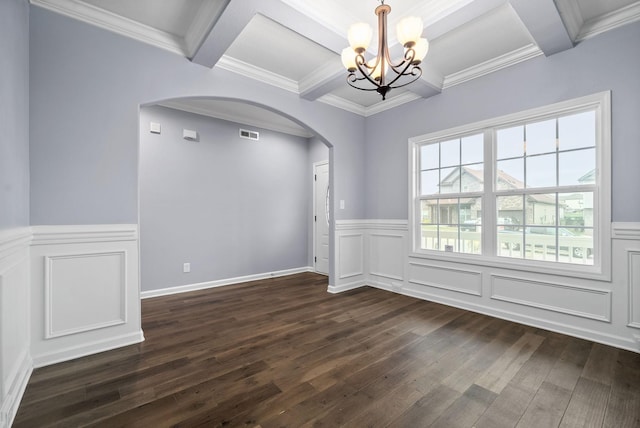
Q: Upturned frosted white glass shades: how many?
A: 5